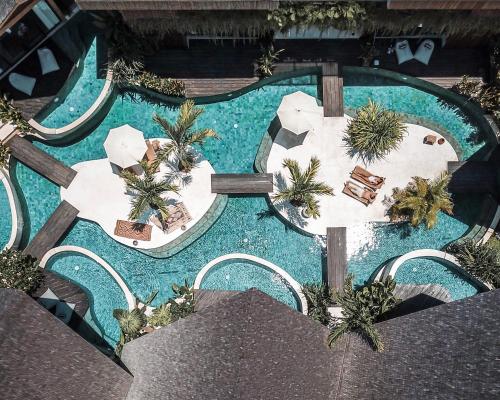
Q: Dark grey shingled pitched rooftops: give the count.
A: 3